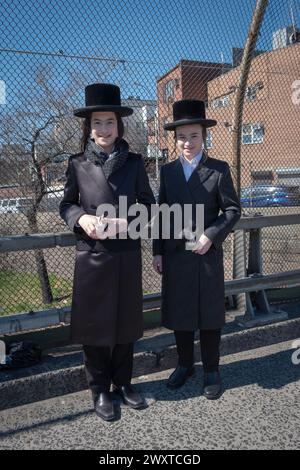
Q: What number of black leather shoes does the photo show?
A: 4